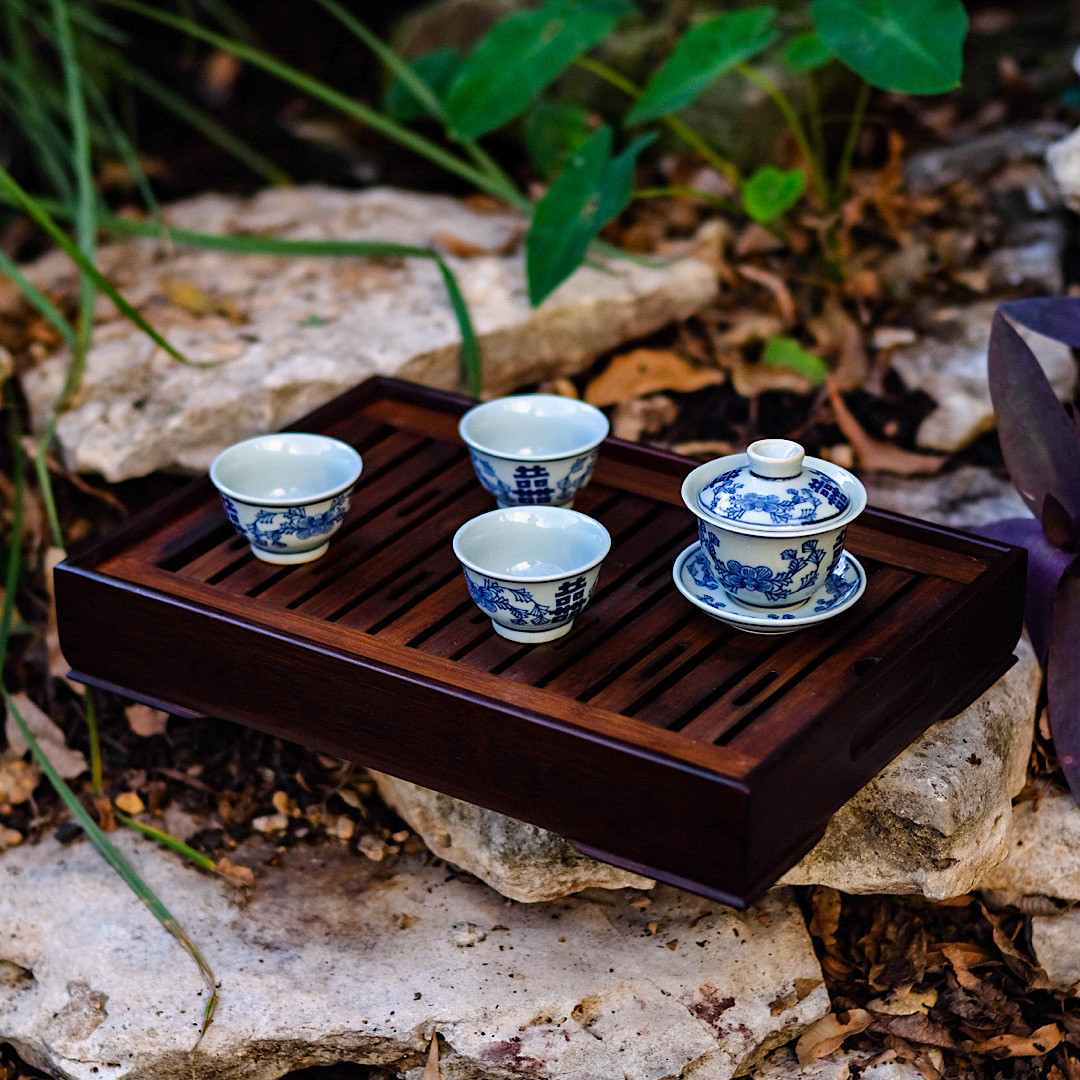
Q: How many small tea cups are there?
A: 3